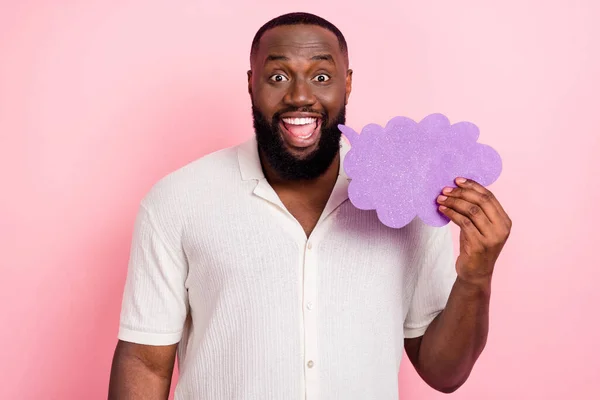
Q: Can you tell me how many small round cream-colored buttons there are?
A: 3